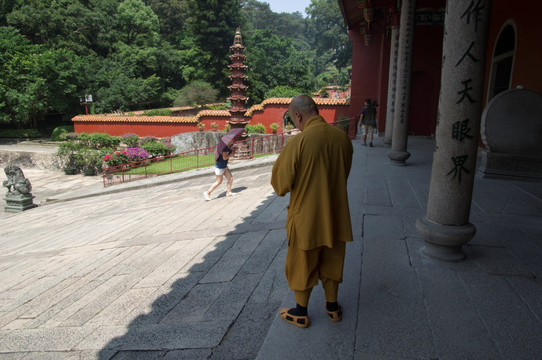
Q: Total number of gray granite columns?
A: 3